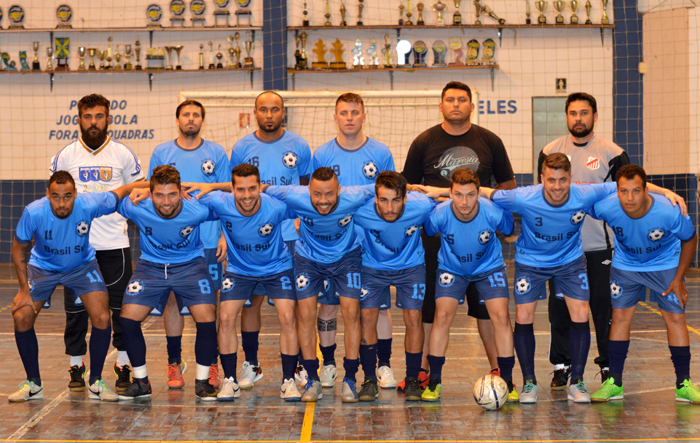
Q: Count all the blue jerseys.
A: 11